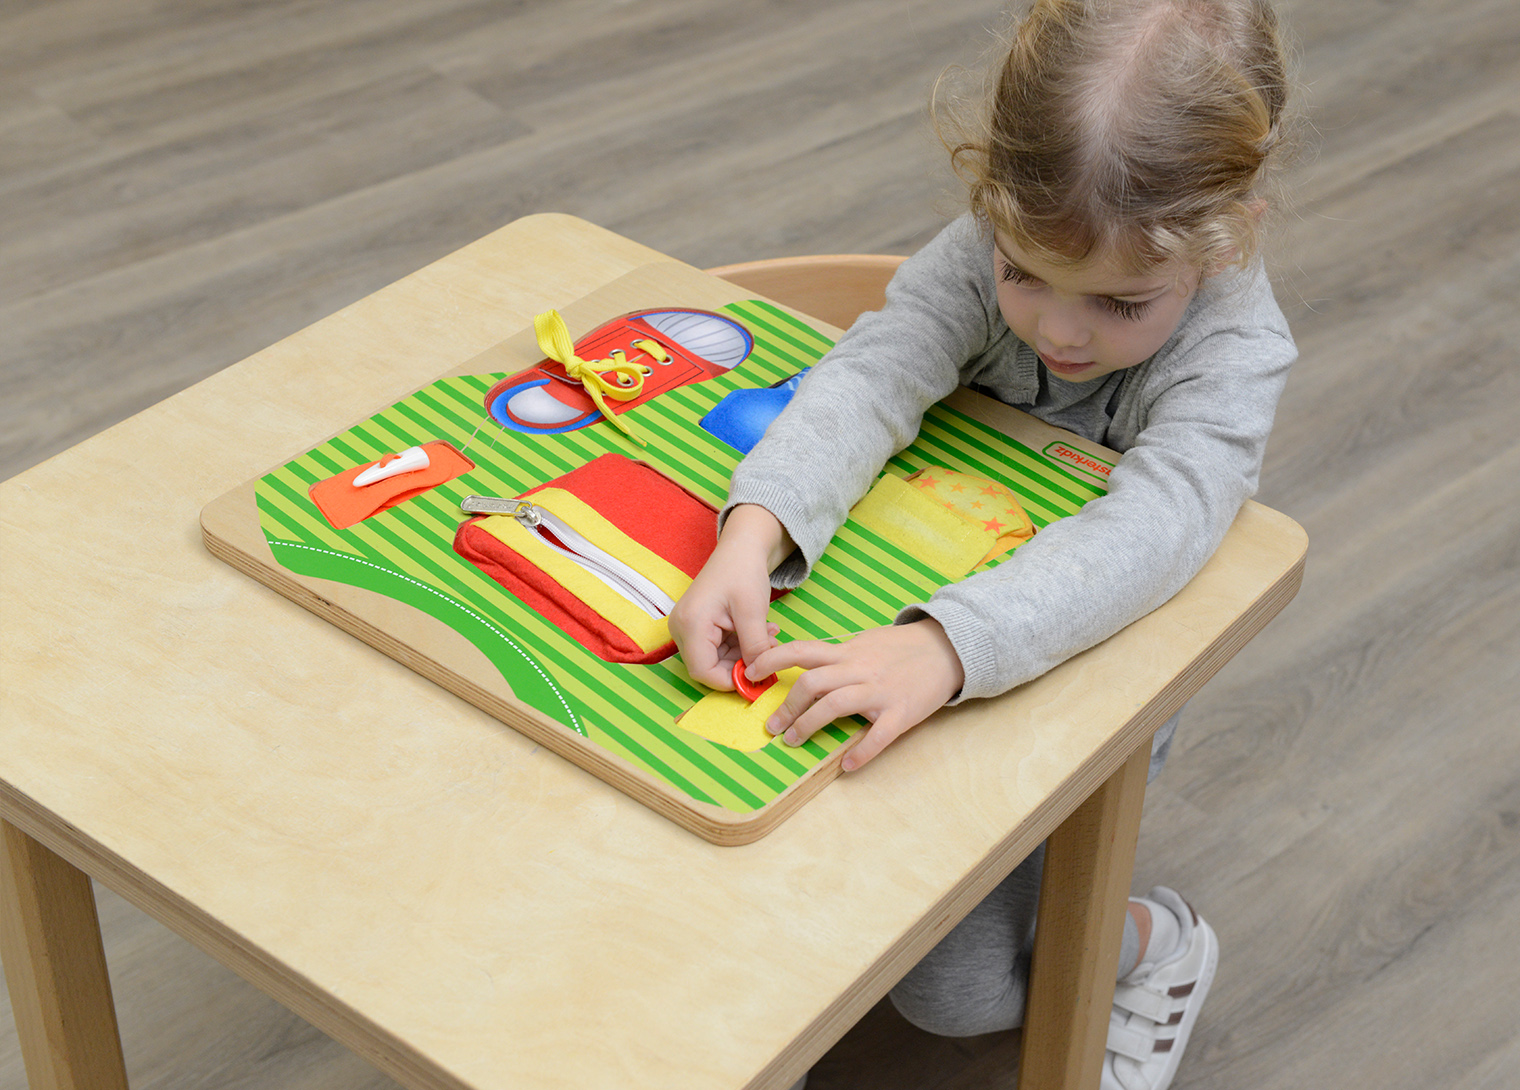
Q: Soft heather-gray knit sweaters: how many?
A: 1